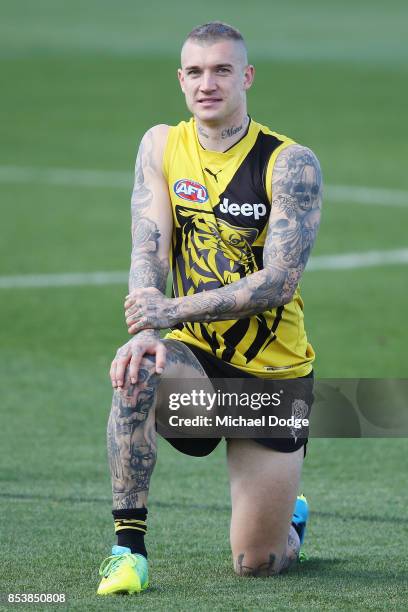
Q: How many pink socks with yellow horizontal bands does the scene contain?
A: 0